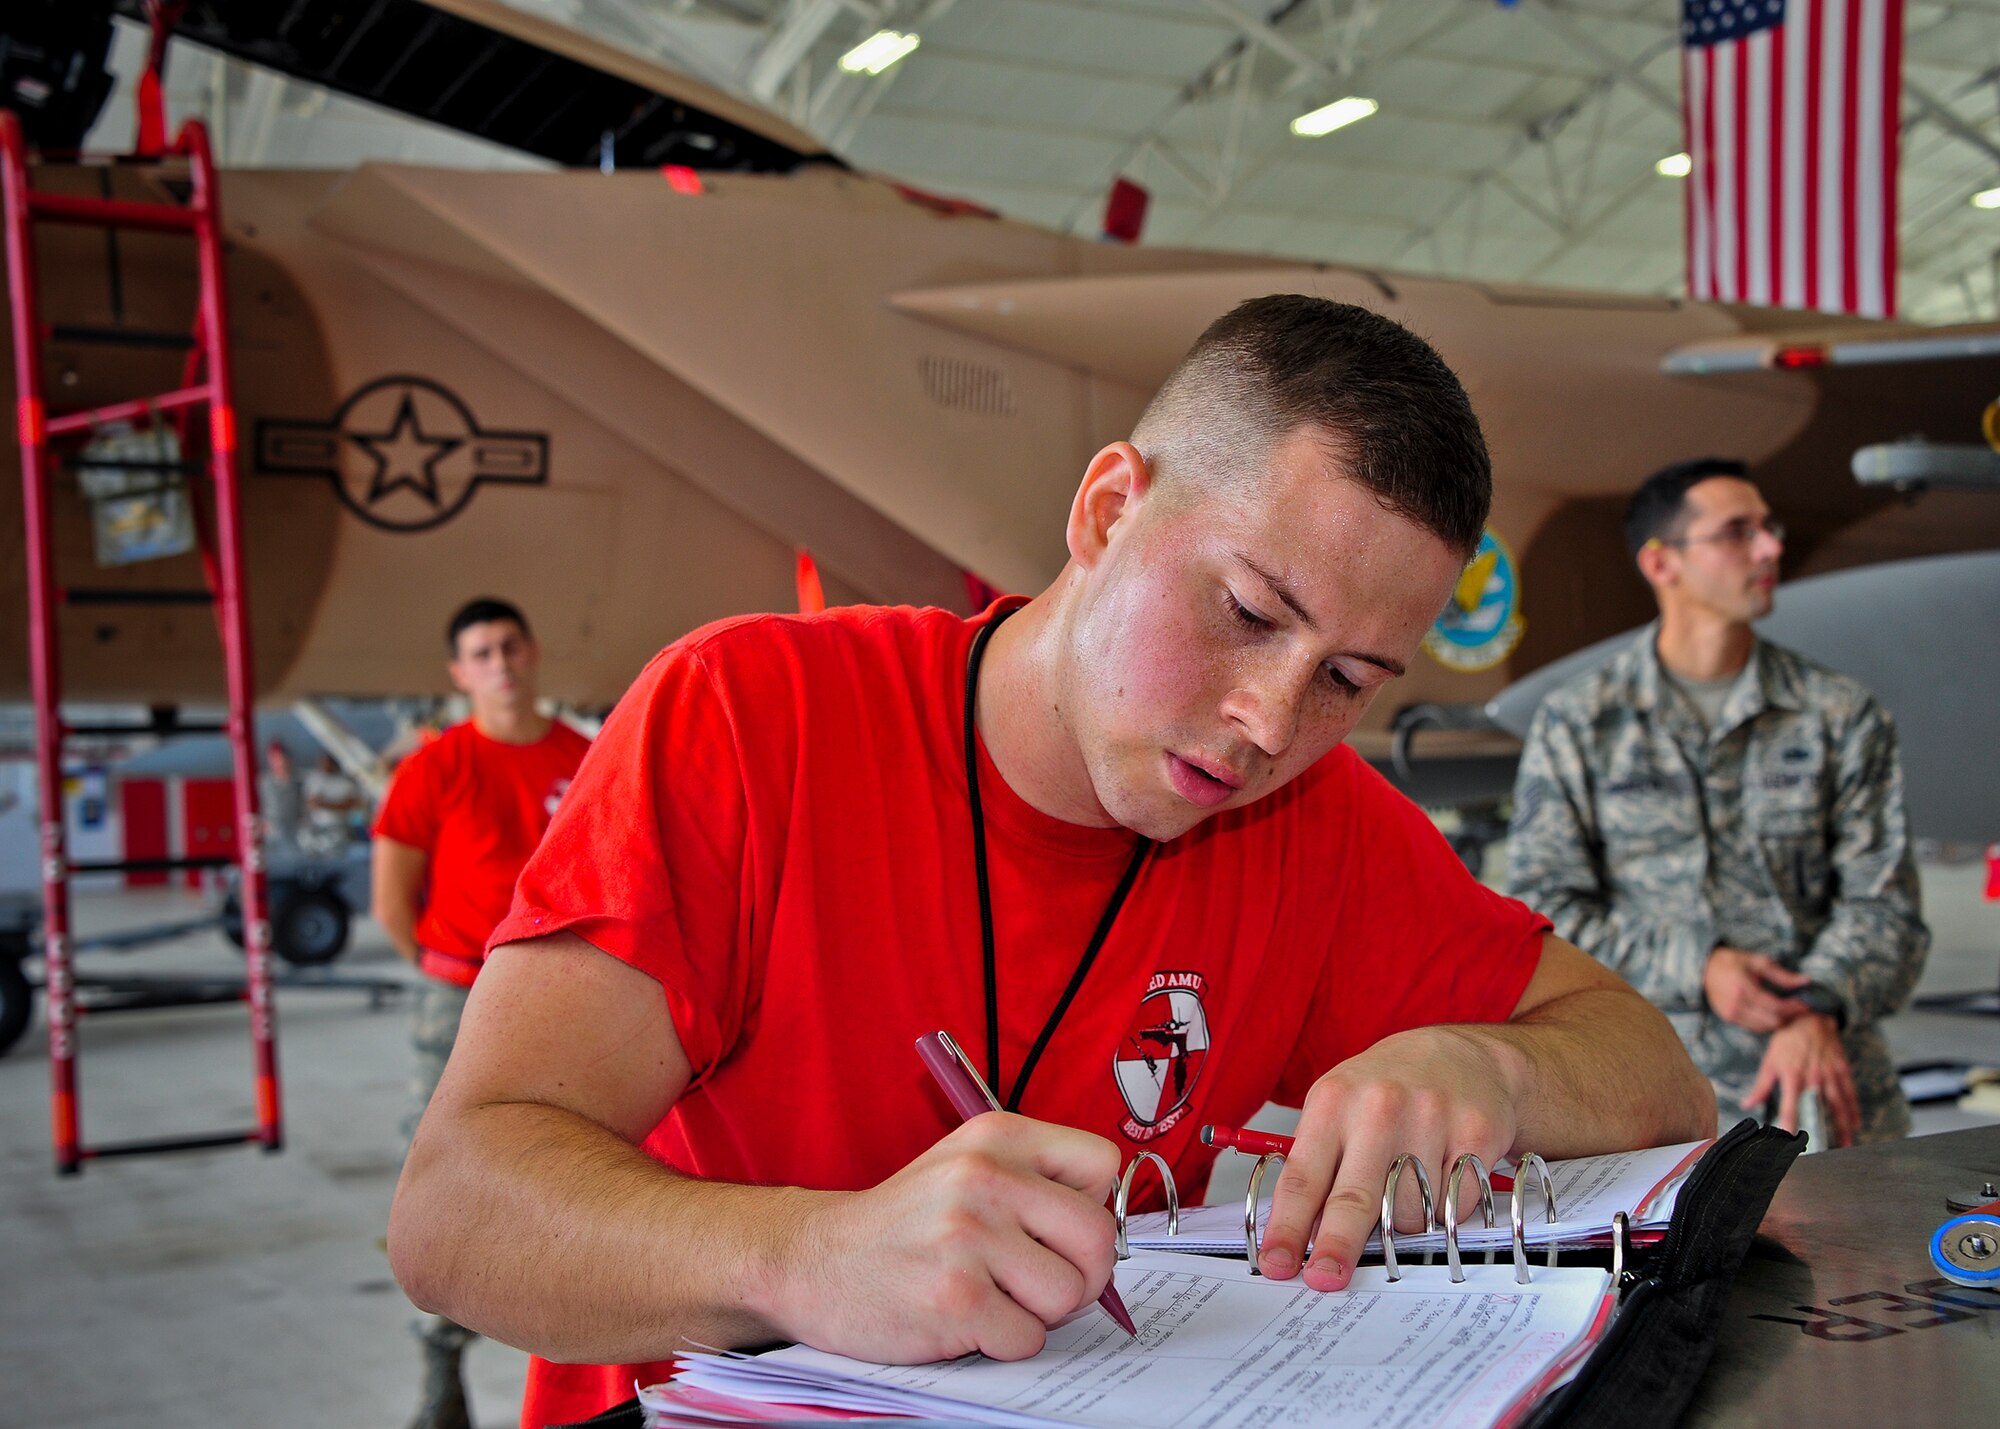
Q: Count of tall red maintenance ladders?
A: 1